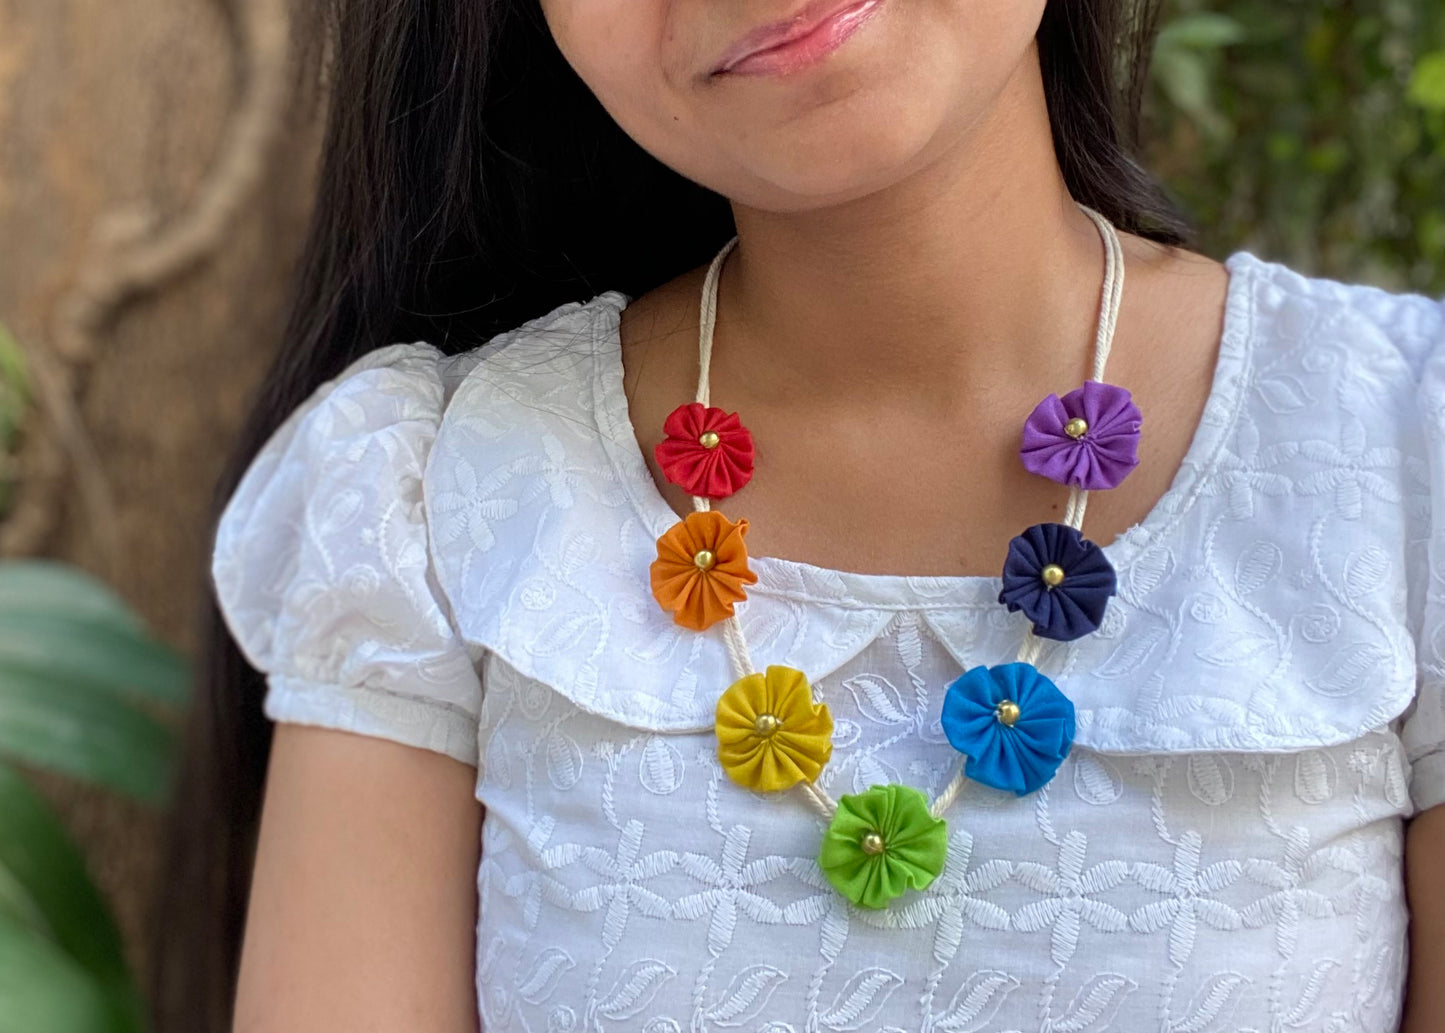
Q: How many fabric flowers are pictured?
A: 7